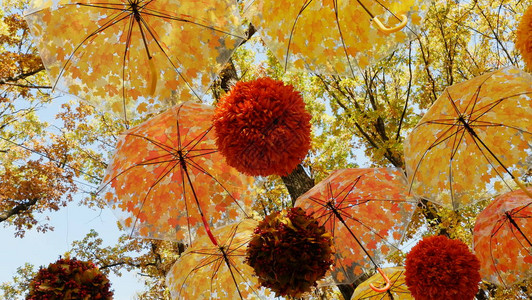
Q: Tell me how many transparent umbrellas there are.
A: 8